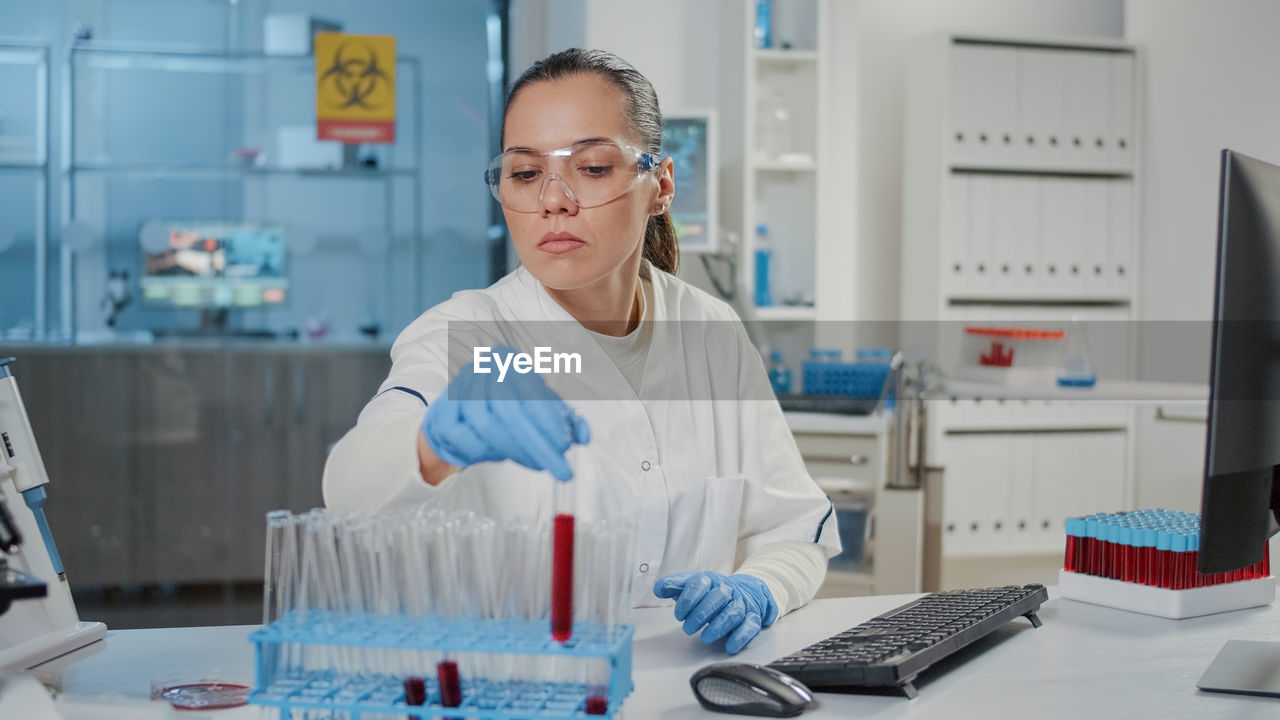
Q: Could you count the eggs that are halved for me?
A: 0